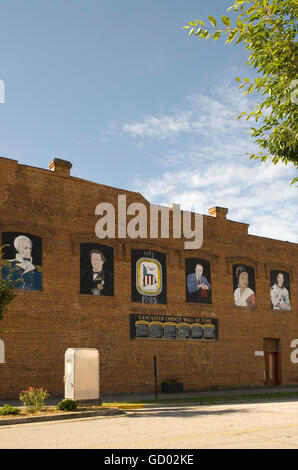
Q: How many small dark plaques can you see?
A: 6